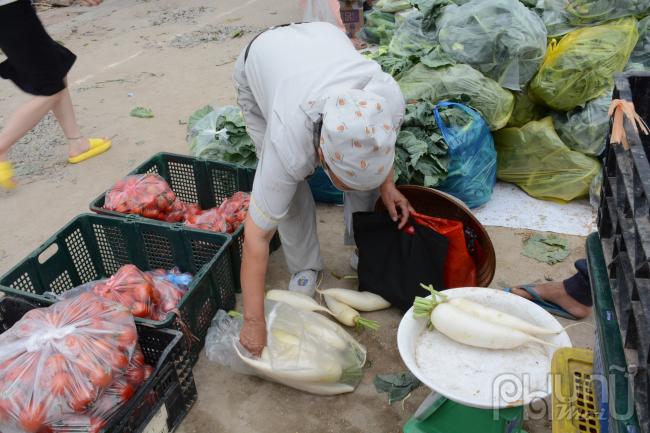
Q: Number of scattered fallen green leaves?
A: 3